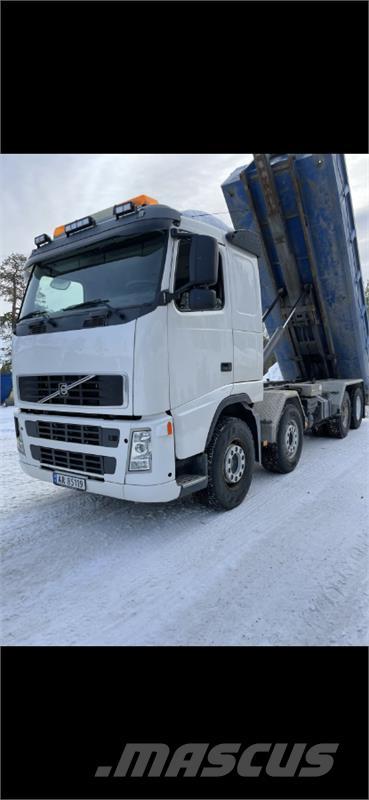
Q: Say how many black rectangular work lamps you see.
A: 3